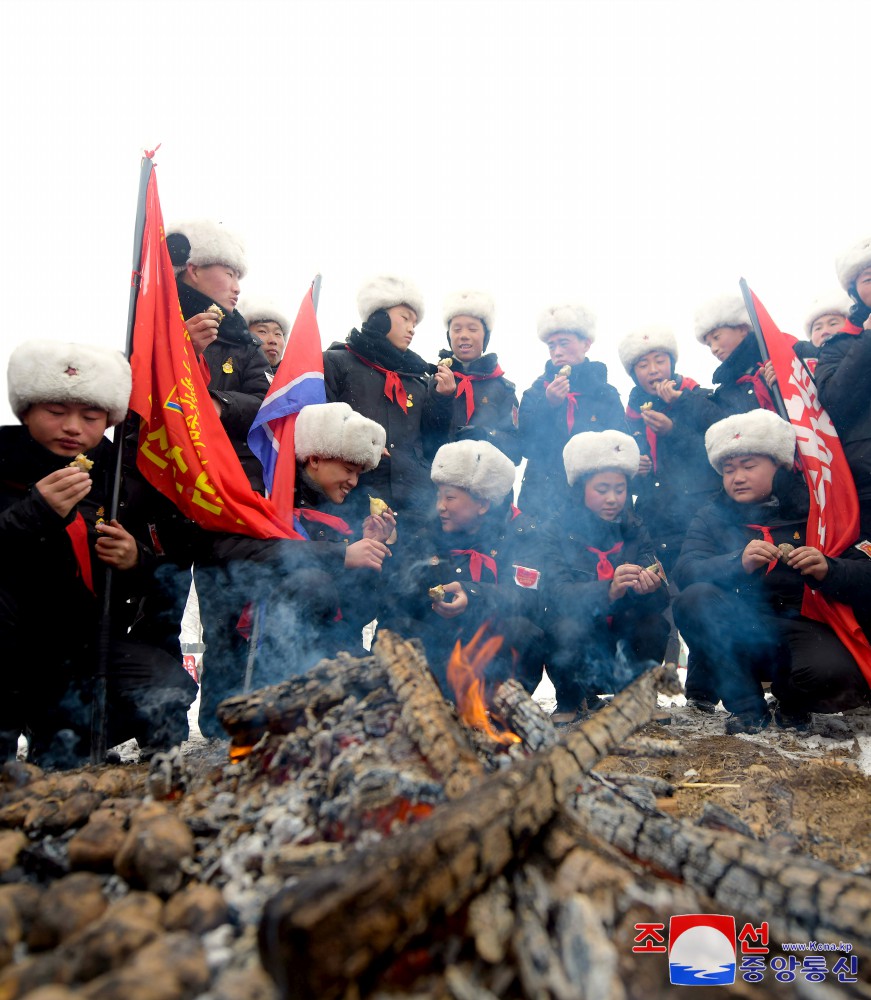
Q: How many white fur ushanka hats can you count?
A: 14